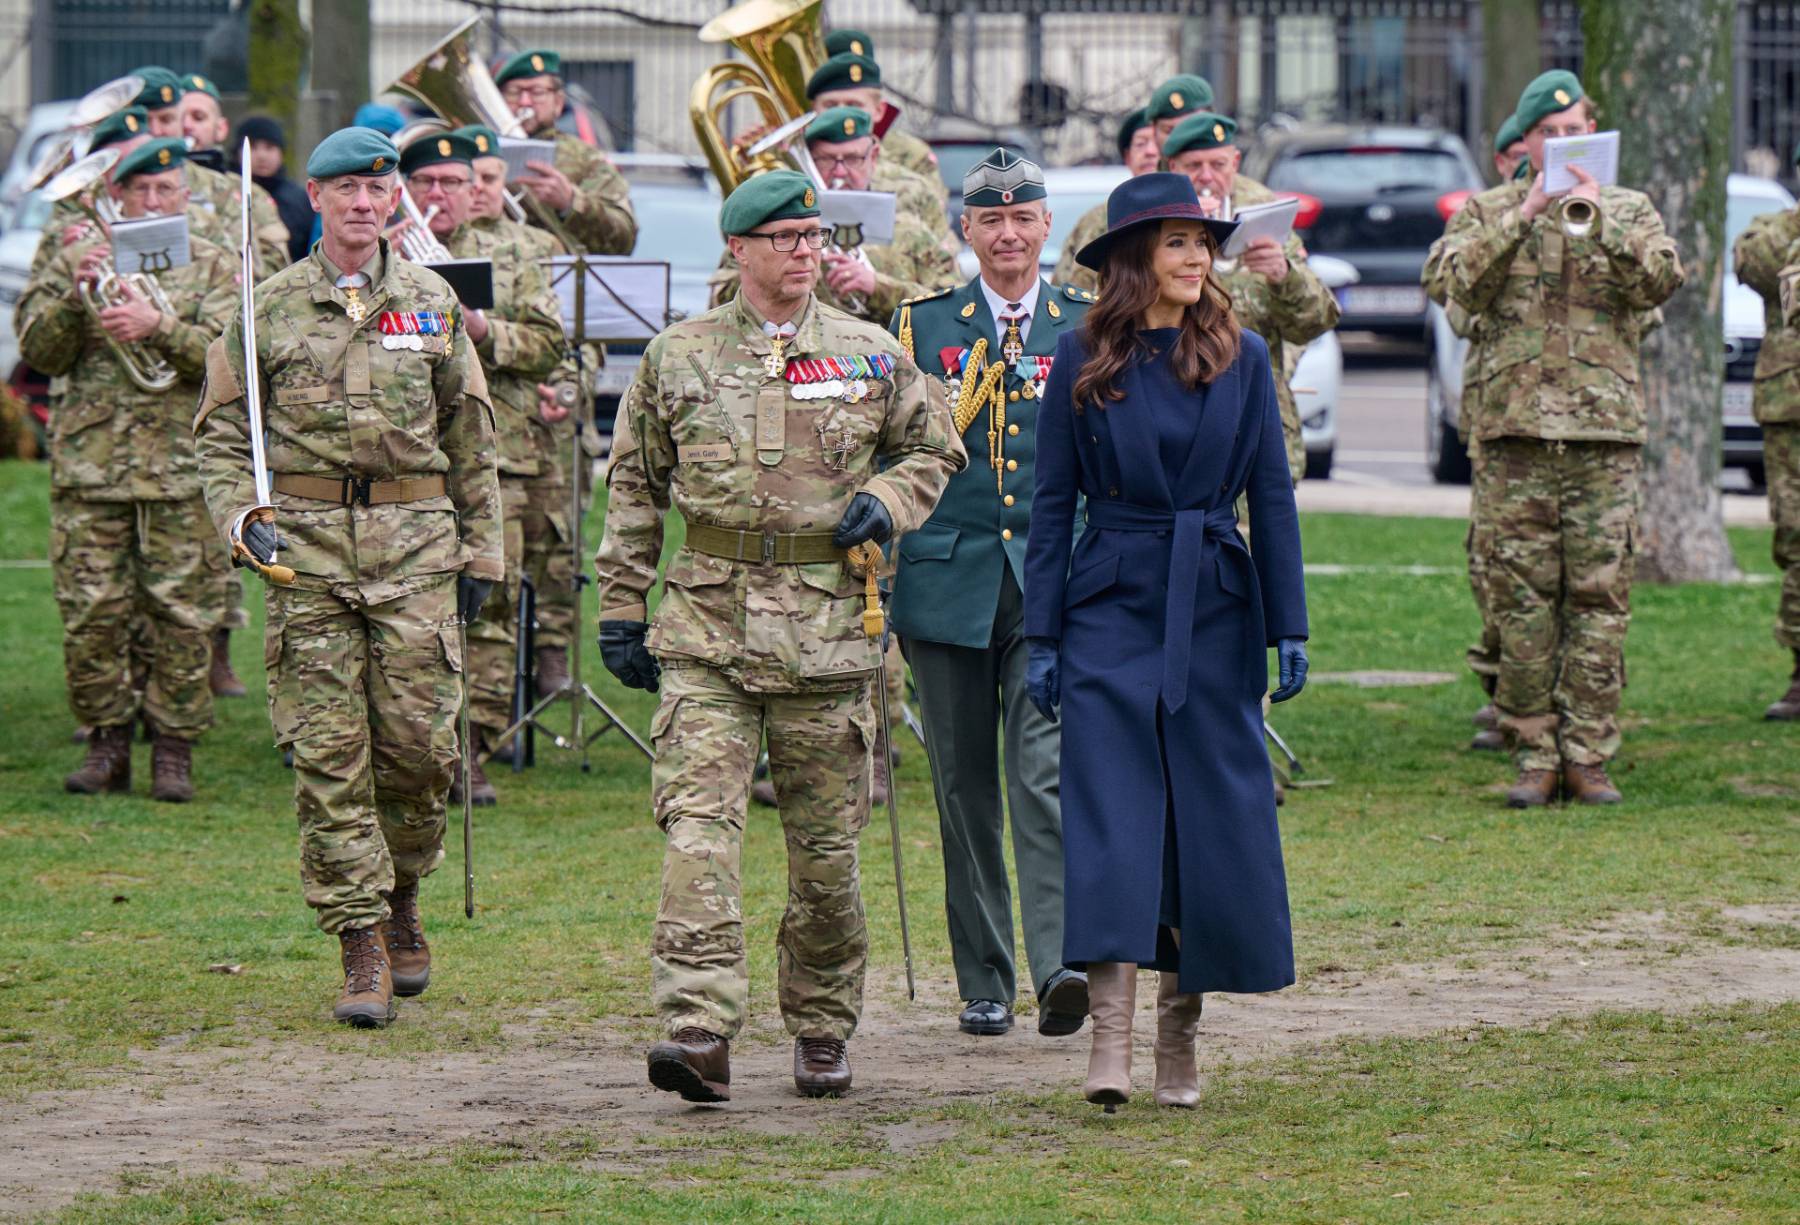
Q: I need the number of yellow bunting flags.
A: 0